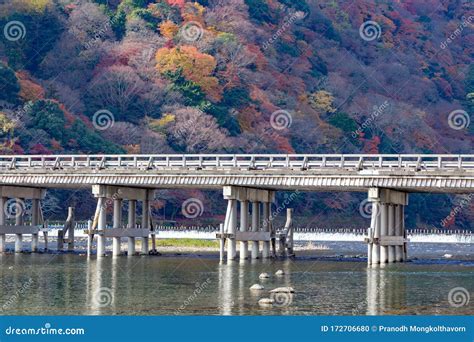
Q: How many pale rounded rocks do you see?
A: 5